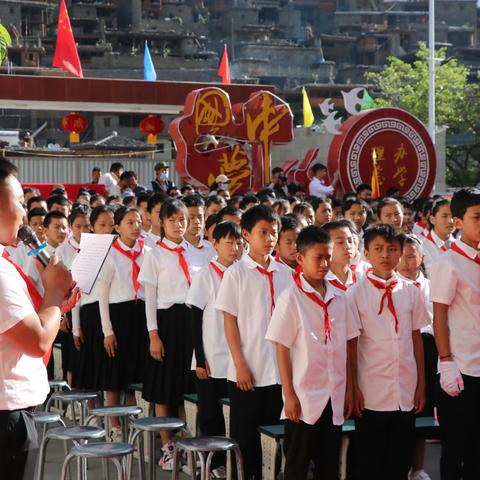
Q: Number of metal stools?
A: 8